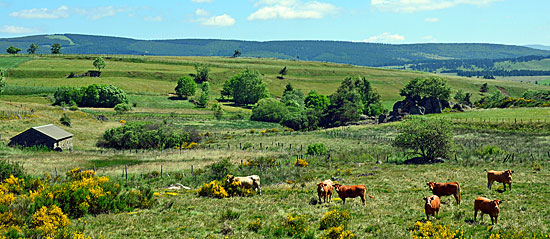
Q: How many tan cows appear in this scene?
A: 1